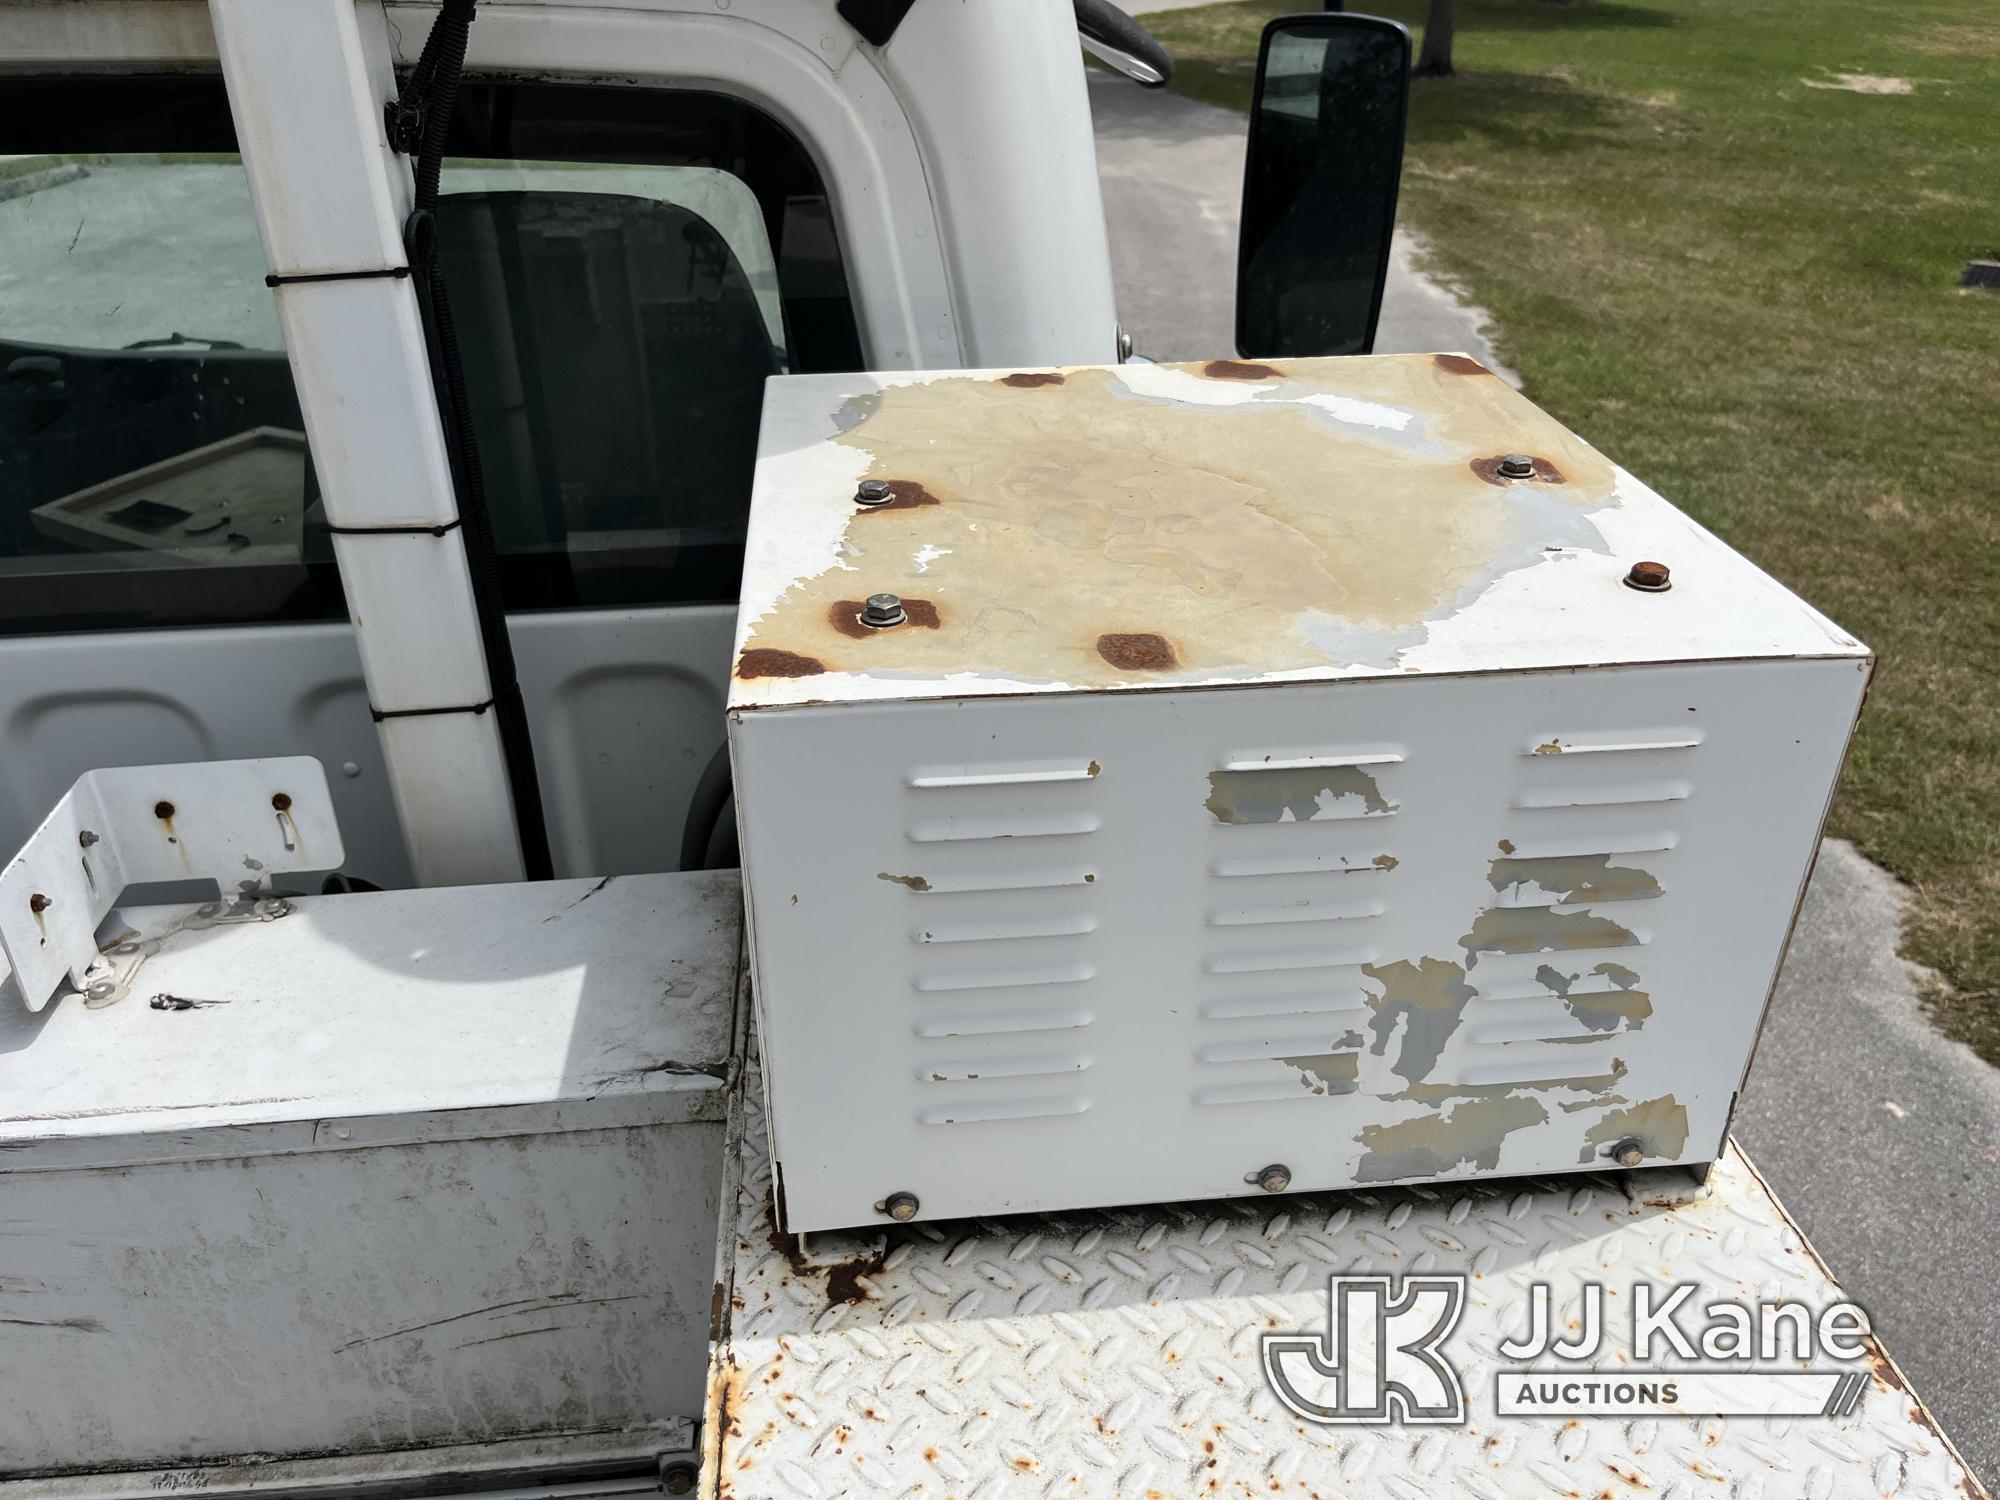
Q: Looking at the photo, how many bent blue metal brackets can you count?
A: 0